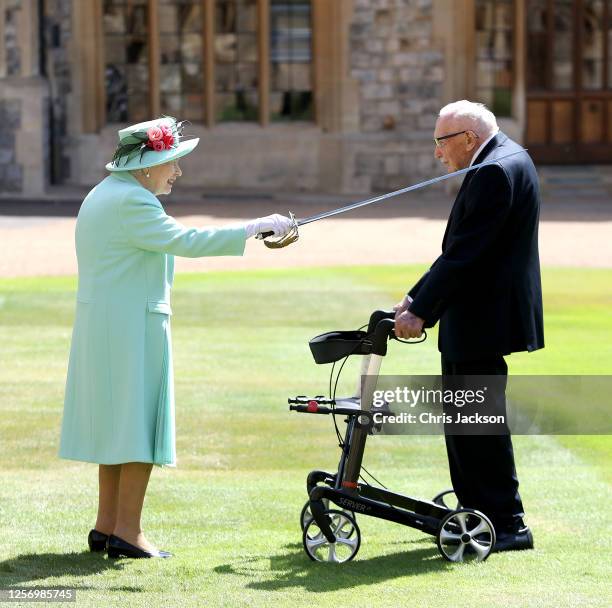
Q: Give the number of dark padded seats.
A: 1